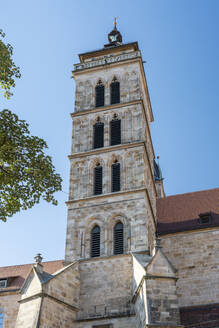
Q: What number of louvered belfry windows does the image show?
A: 8